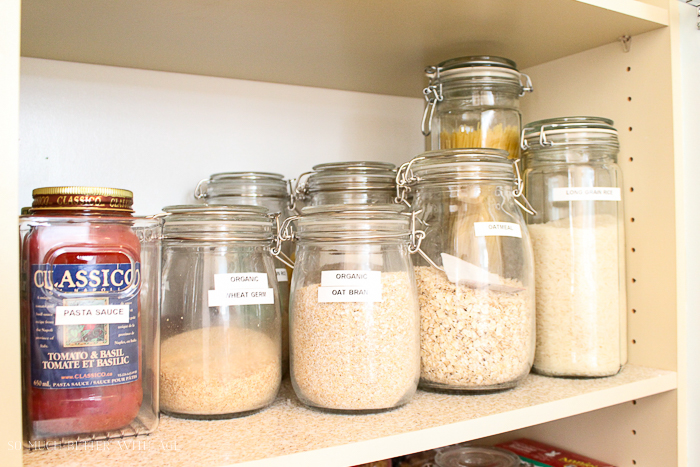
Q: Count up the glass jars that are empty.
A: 0